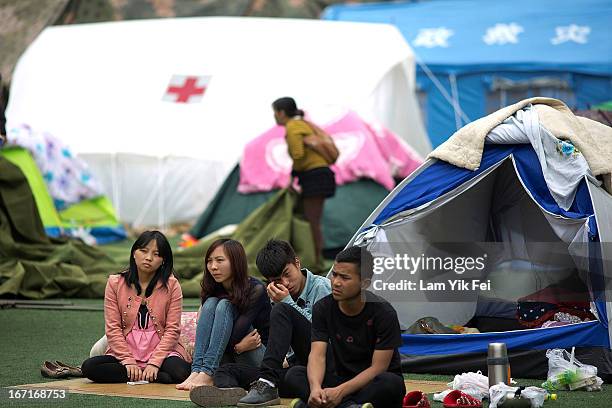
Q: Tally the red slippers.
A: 2